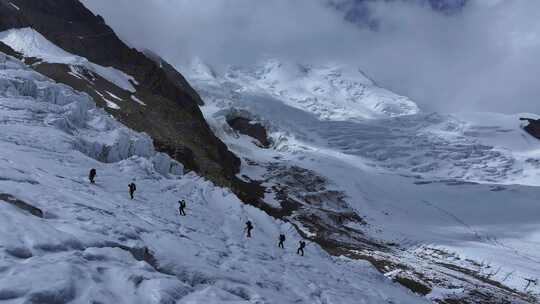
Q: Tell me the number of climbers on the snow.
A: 6